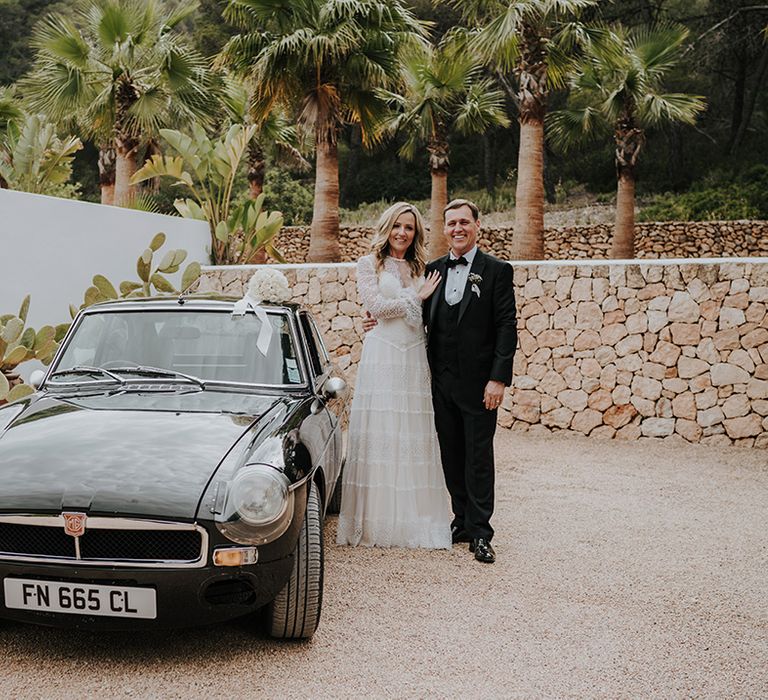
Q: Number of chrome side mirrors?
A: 2